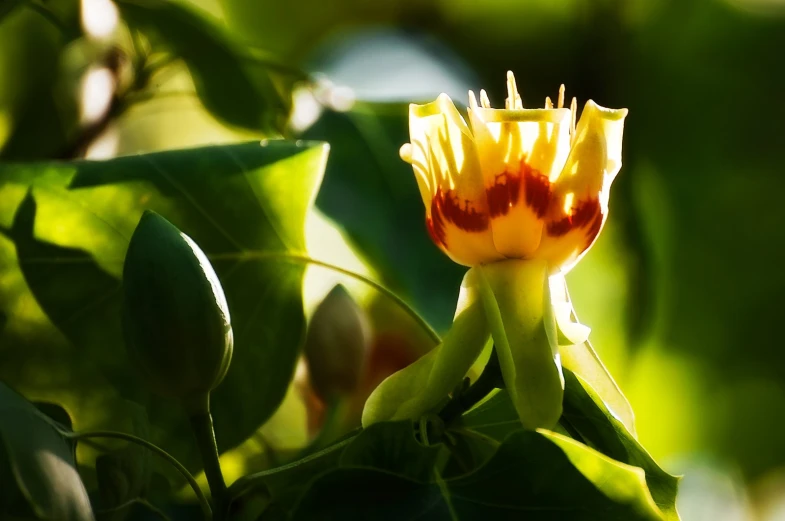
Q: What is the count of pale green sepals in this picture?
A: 3